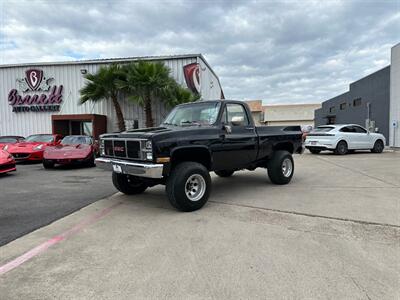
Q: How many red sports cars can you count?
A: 3